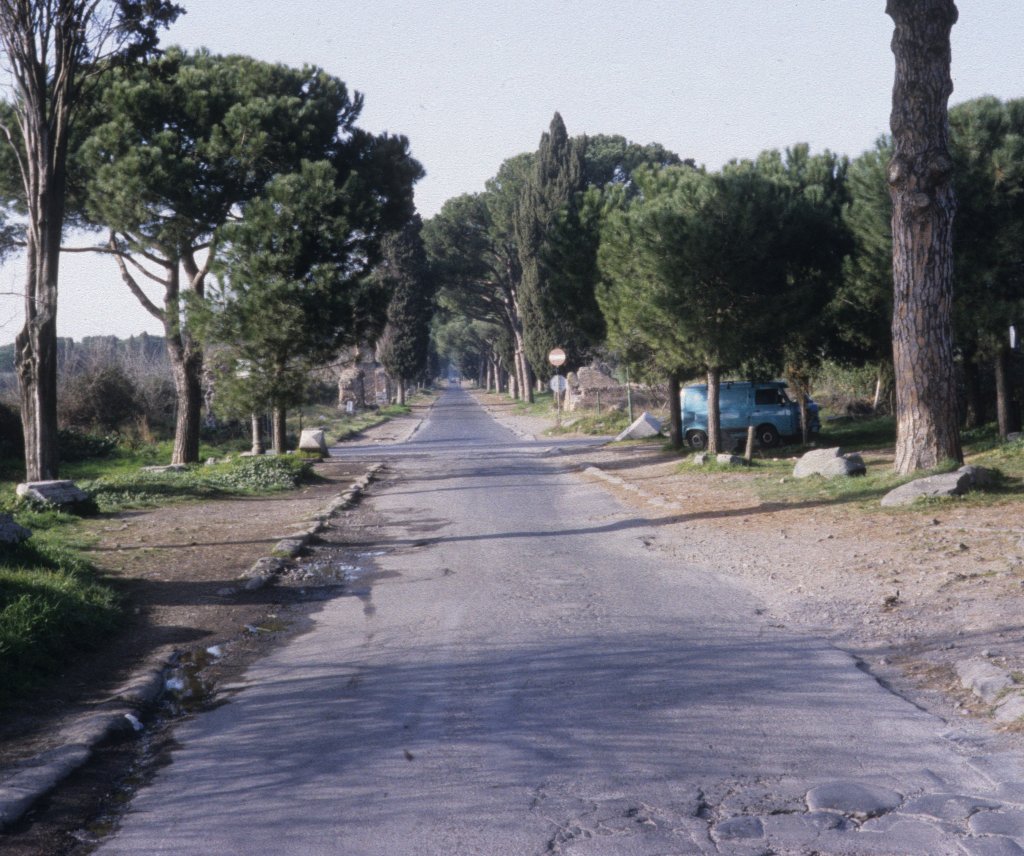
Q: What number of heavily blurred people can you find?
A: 0